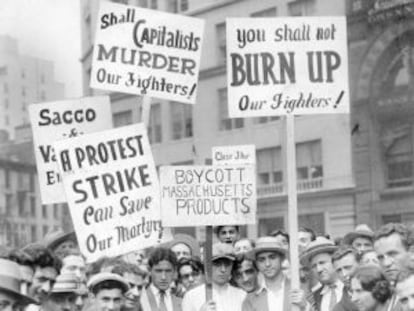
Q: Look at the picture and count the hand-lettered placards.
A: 6